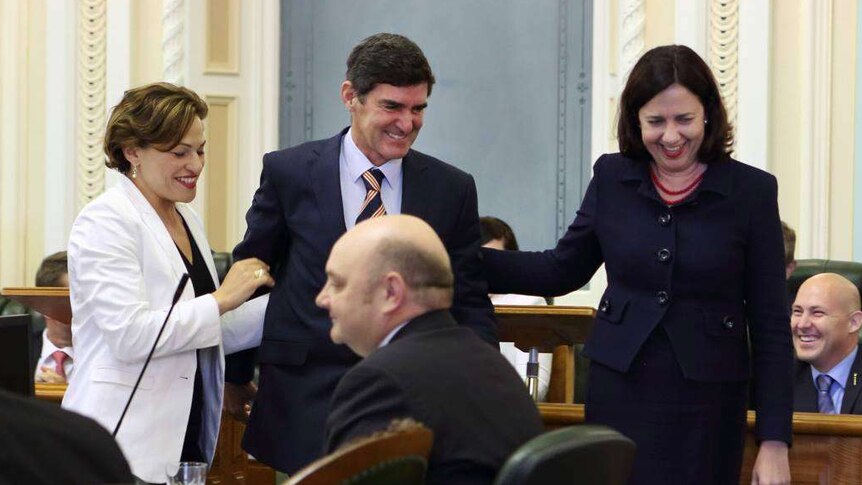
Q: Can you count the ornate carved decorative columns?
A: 4